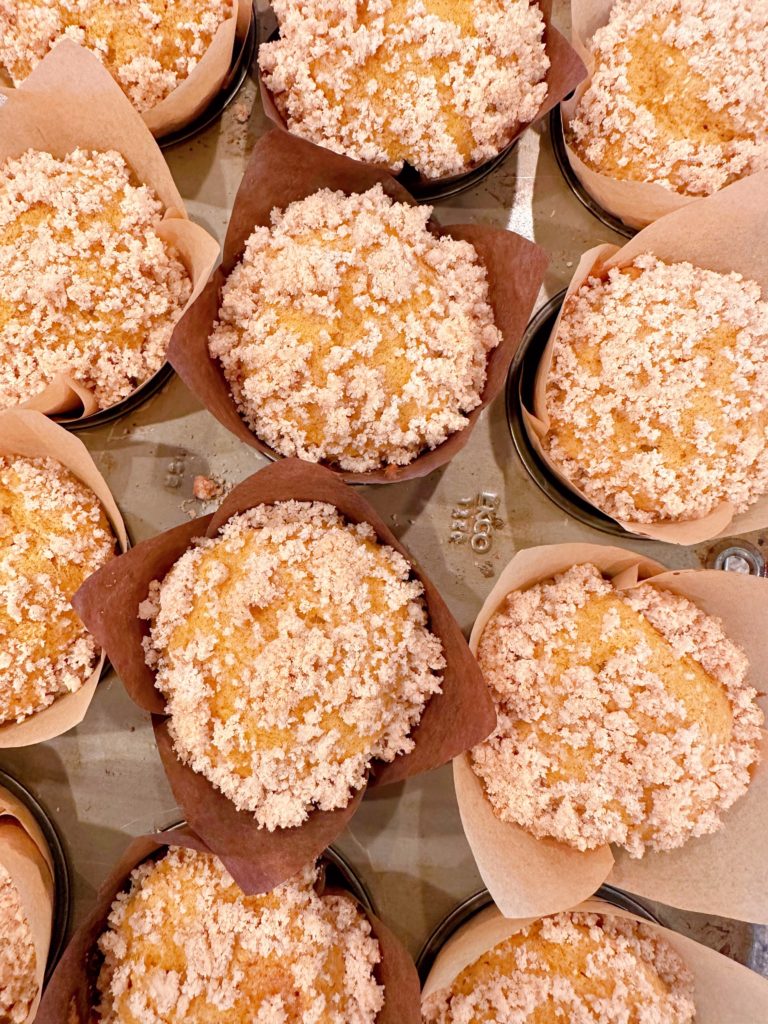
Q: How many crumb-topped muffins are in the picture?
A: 12